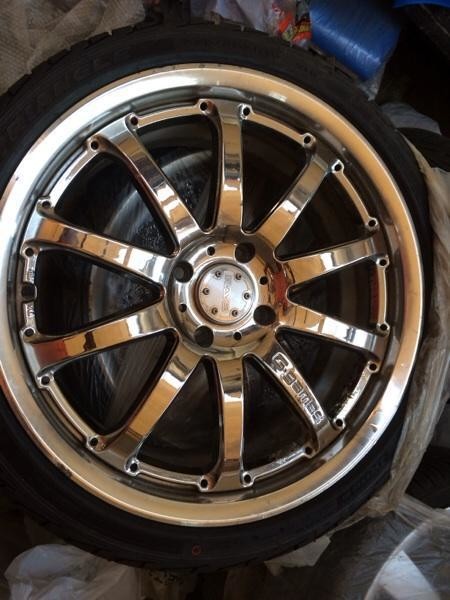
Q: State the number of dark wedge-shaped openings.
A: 10